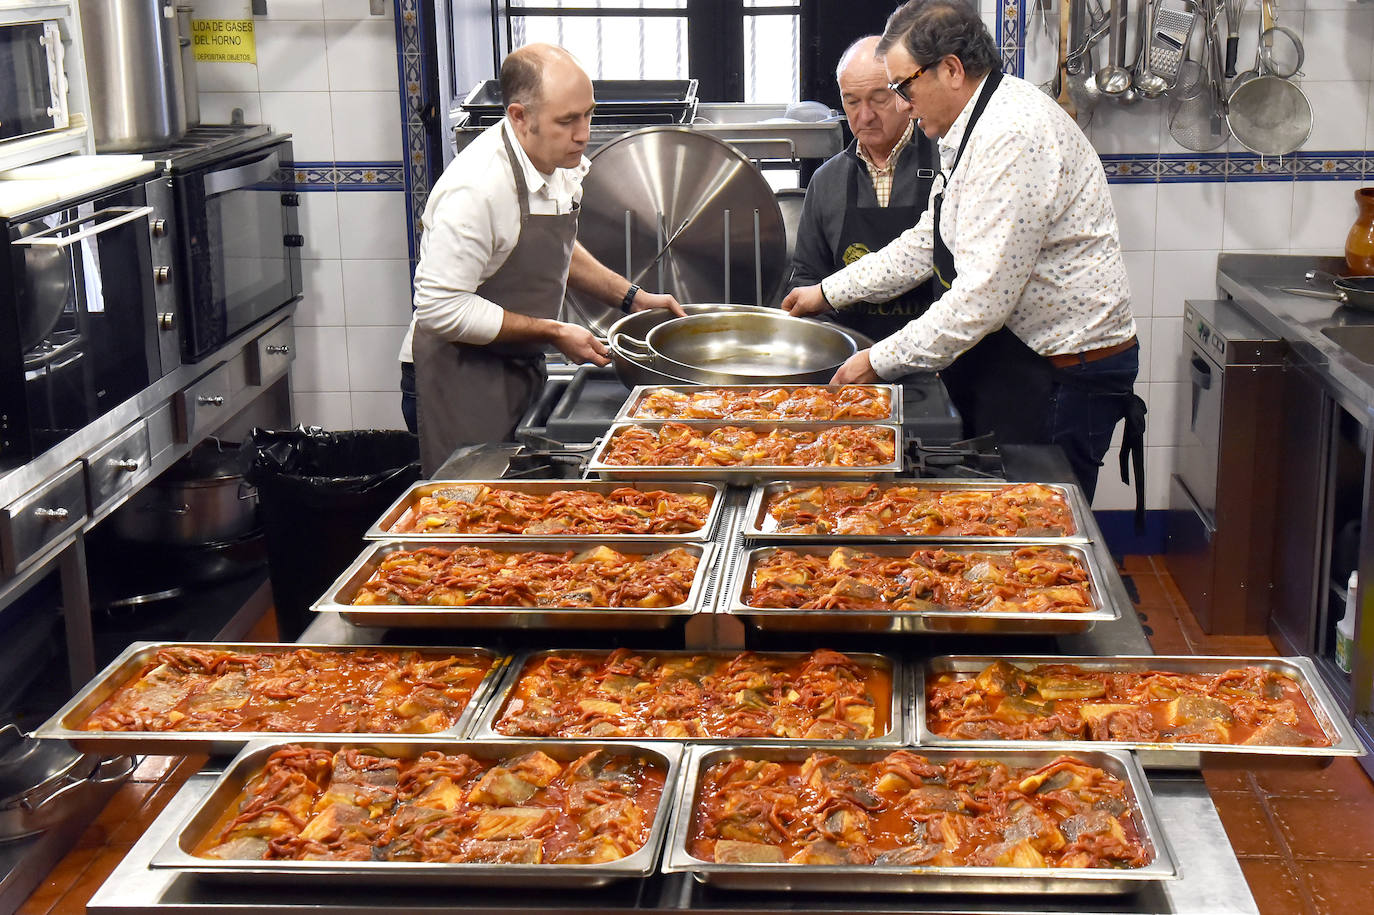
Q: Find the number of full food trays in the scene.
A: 11